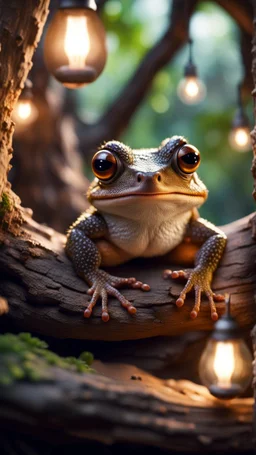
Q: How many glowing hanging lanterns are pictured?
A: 5